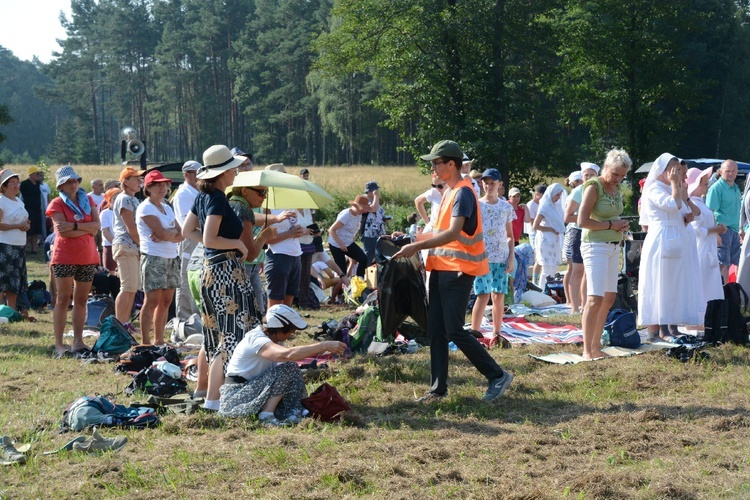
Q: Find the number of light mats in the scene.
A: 1